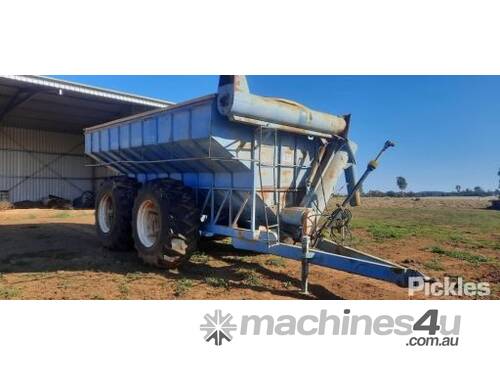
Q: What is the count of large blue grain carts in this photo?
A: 1